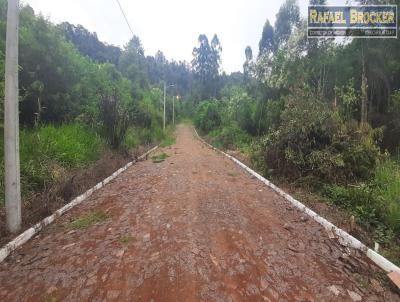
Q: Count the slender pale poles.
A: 3